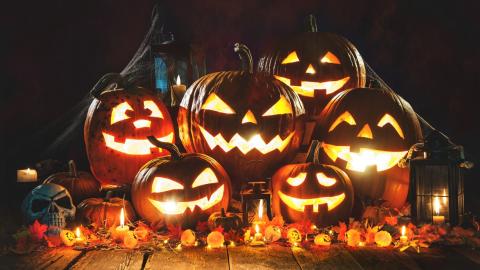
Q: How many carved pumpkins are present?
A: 6